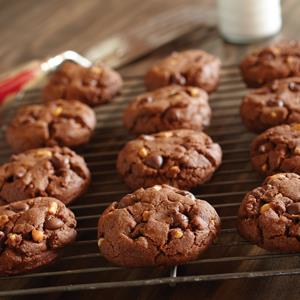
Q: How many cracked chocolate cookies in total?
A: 12